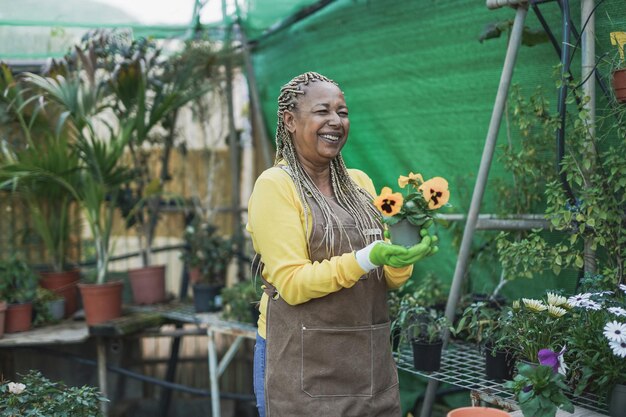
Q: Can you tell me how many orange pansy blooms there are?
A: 3